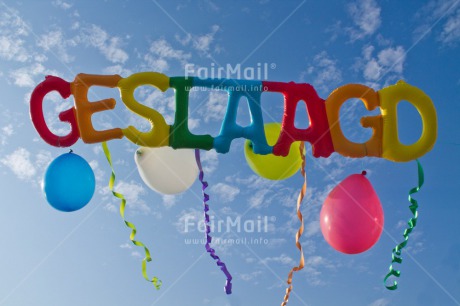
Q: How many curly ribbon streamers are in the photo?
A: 4